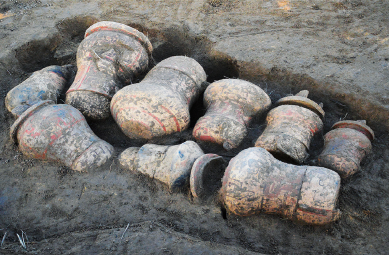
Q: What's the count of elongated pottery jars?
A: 9